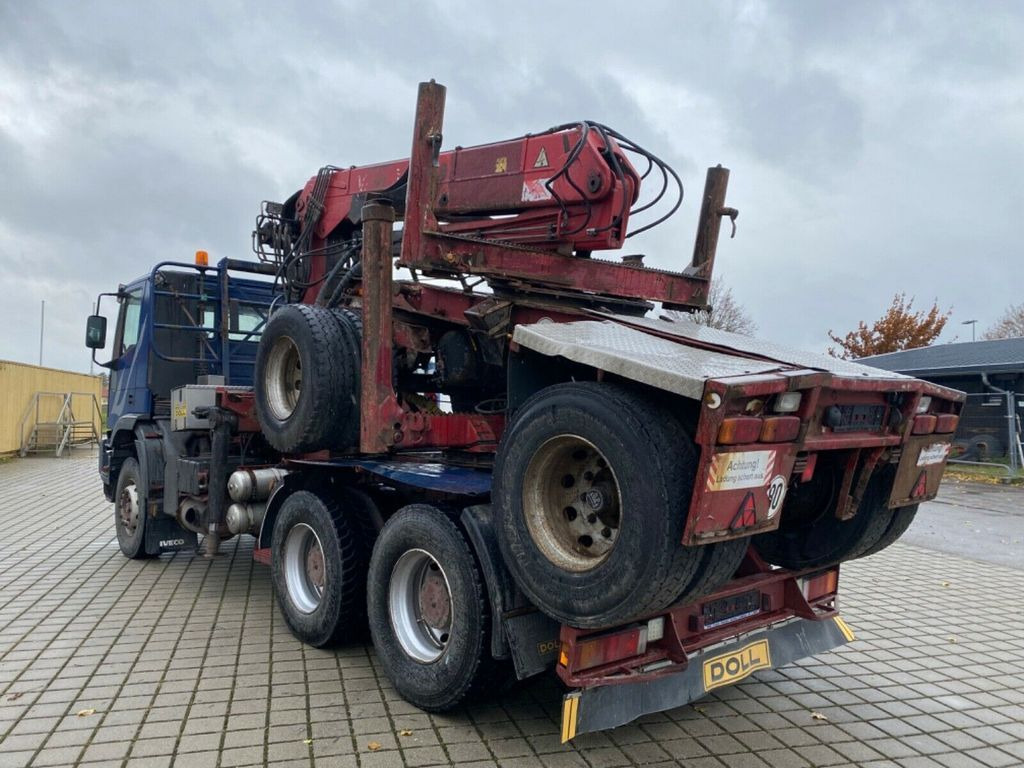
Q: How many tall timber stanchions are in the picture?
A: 3